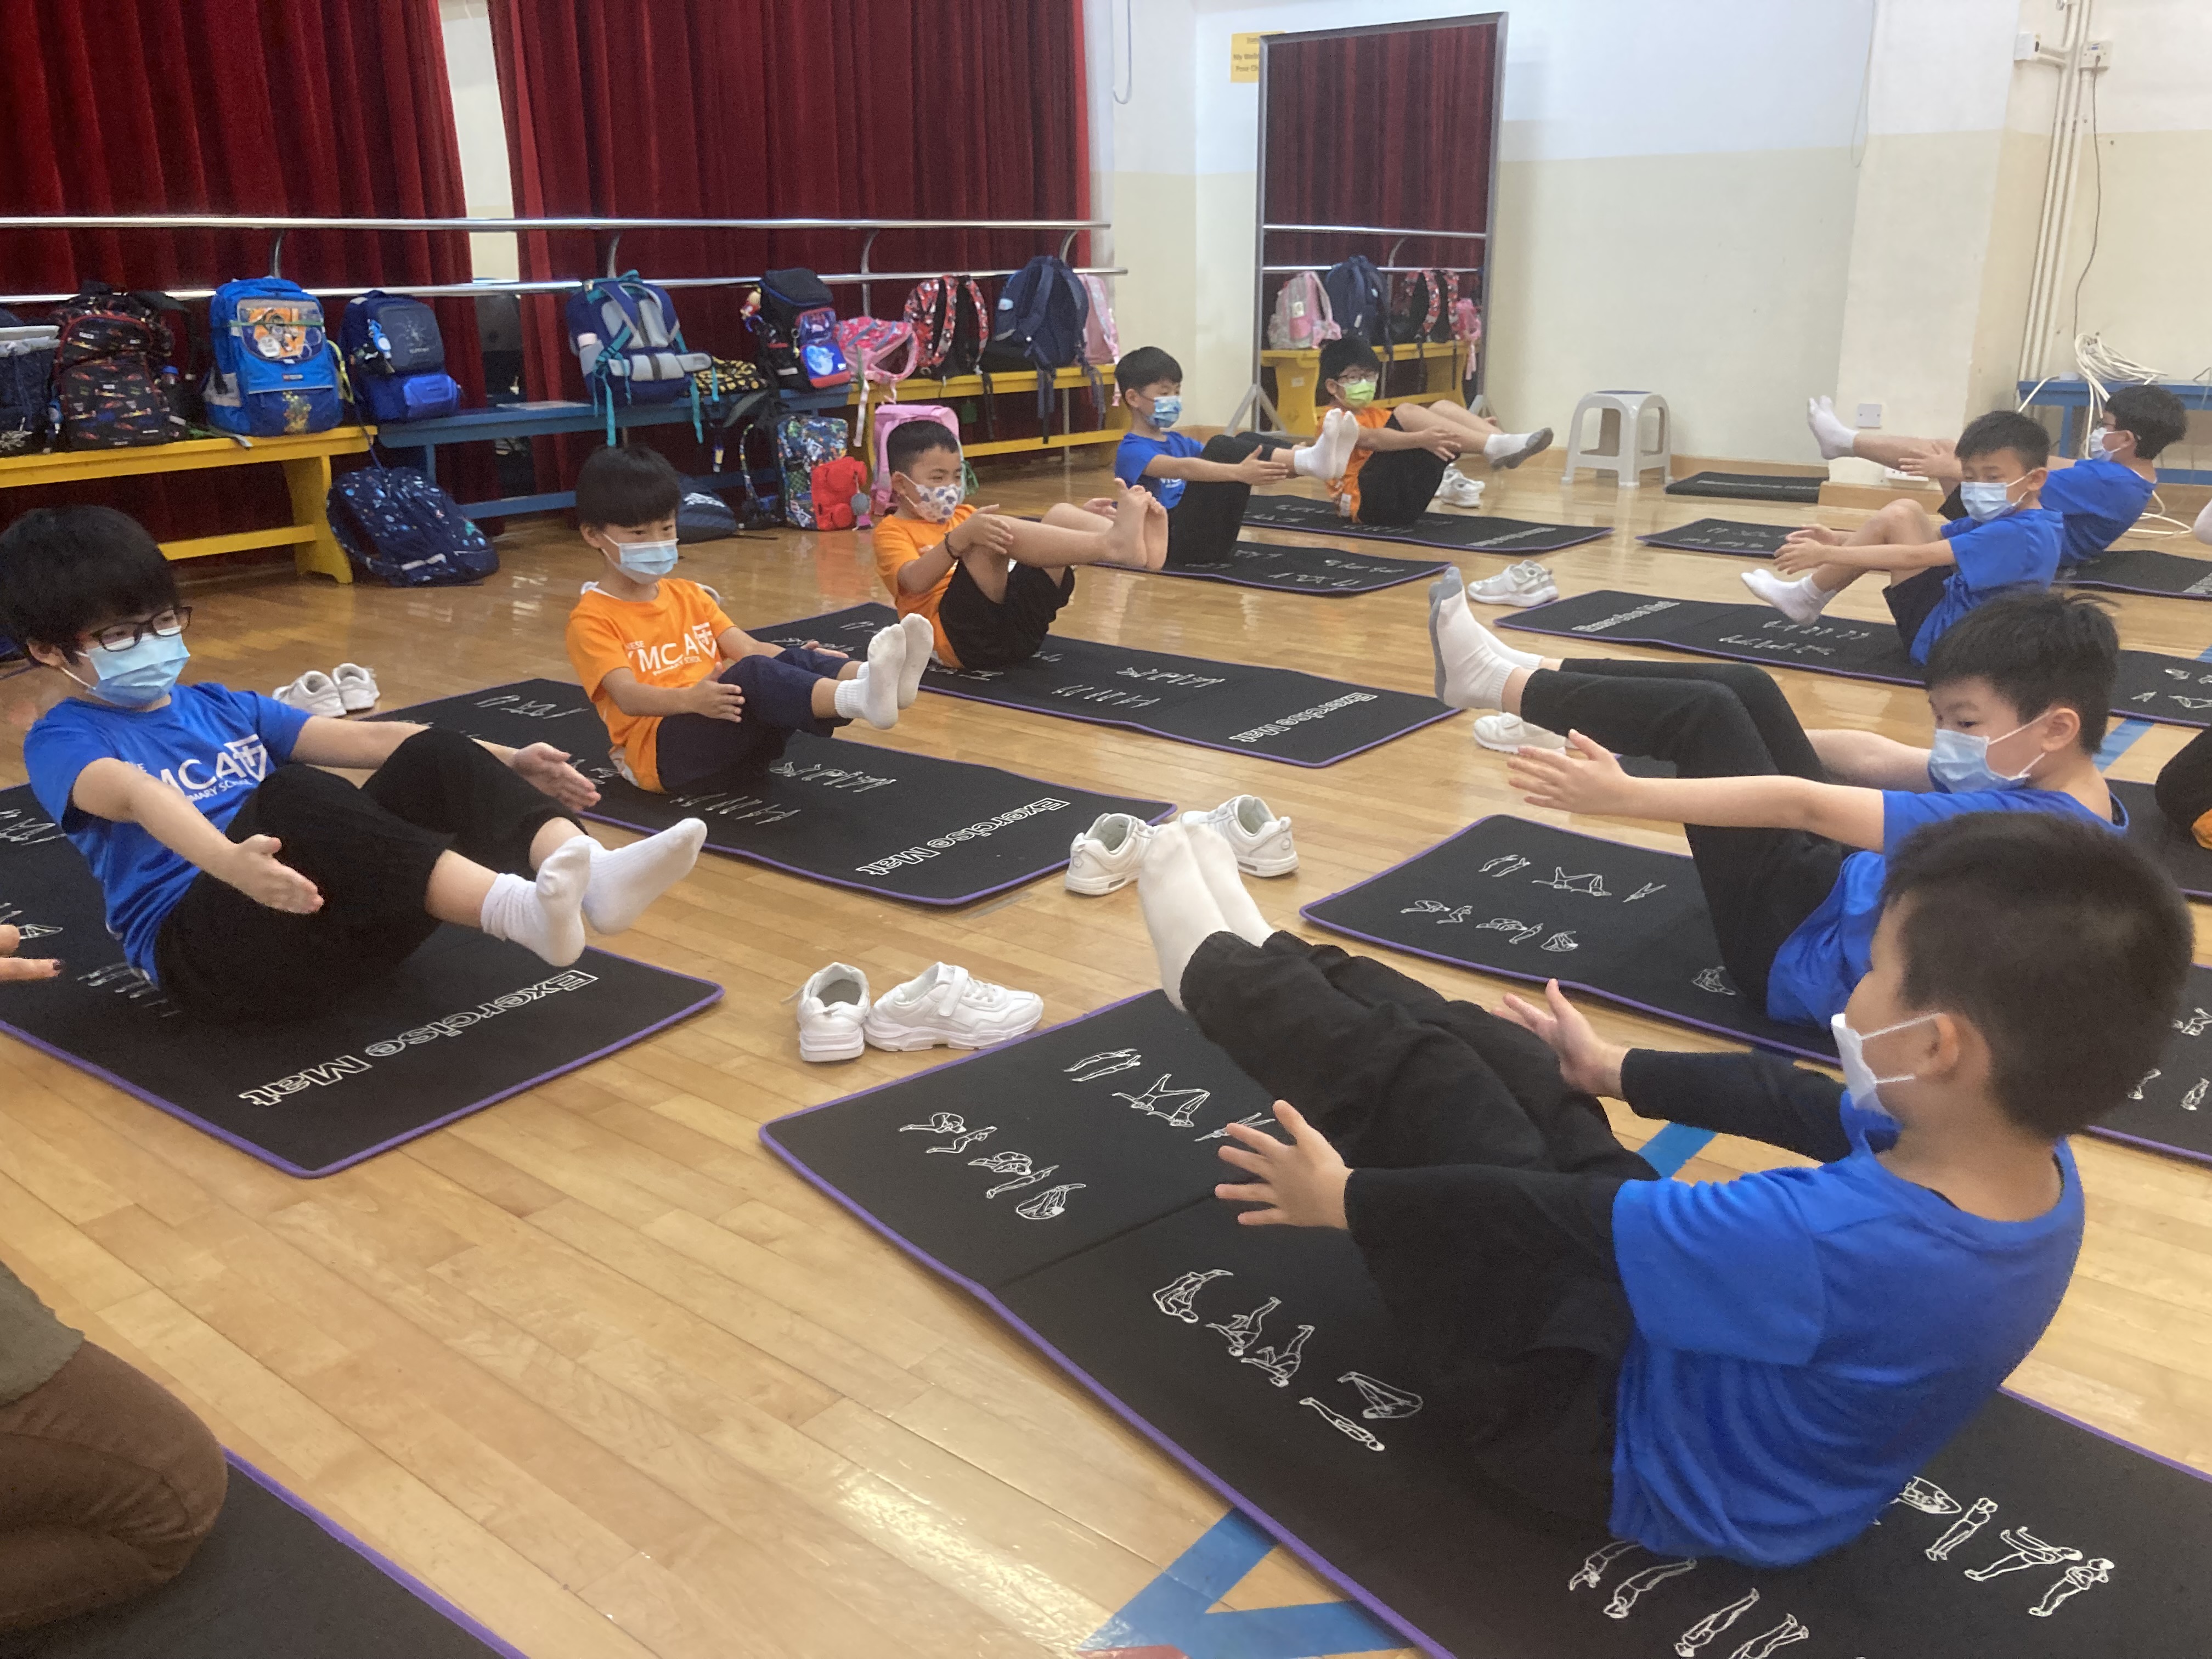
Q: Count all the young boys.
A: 9